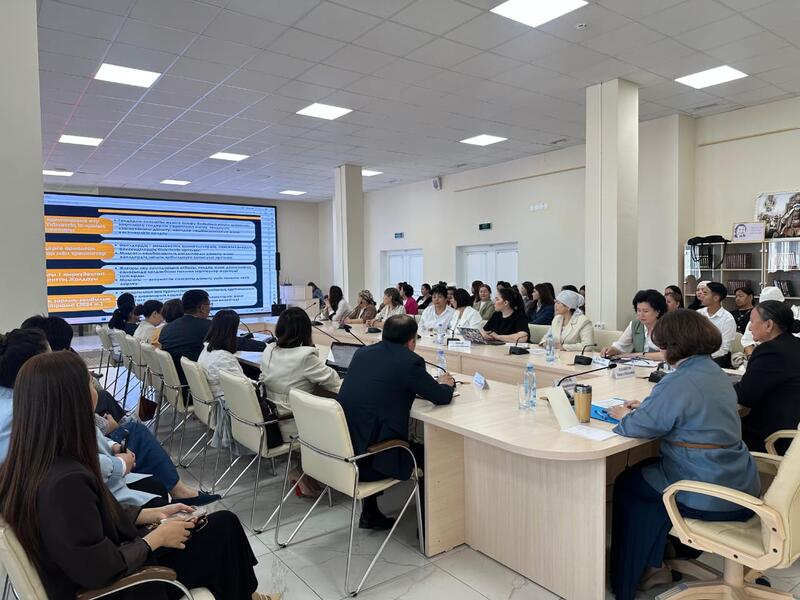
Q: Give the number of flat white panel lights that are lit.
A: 11